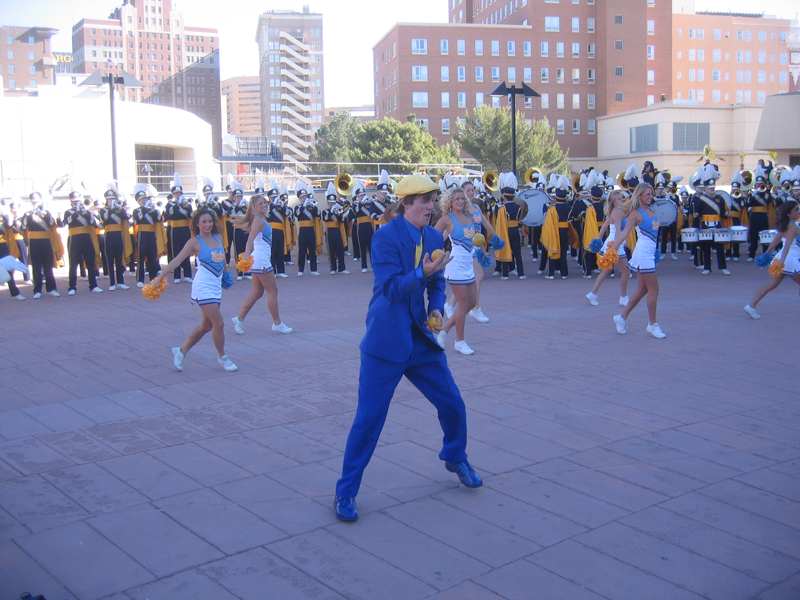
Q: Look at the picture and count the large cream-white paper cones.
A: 0